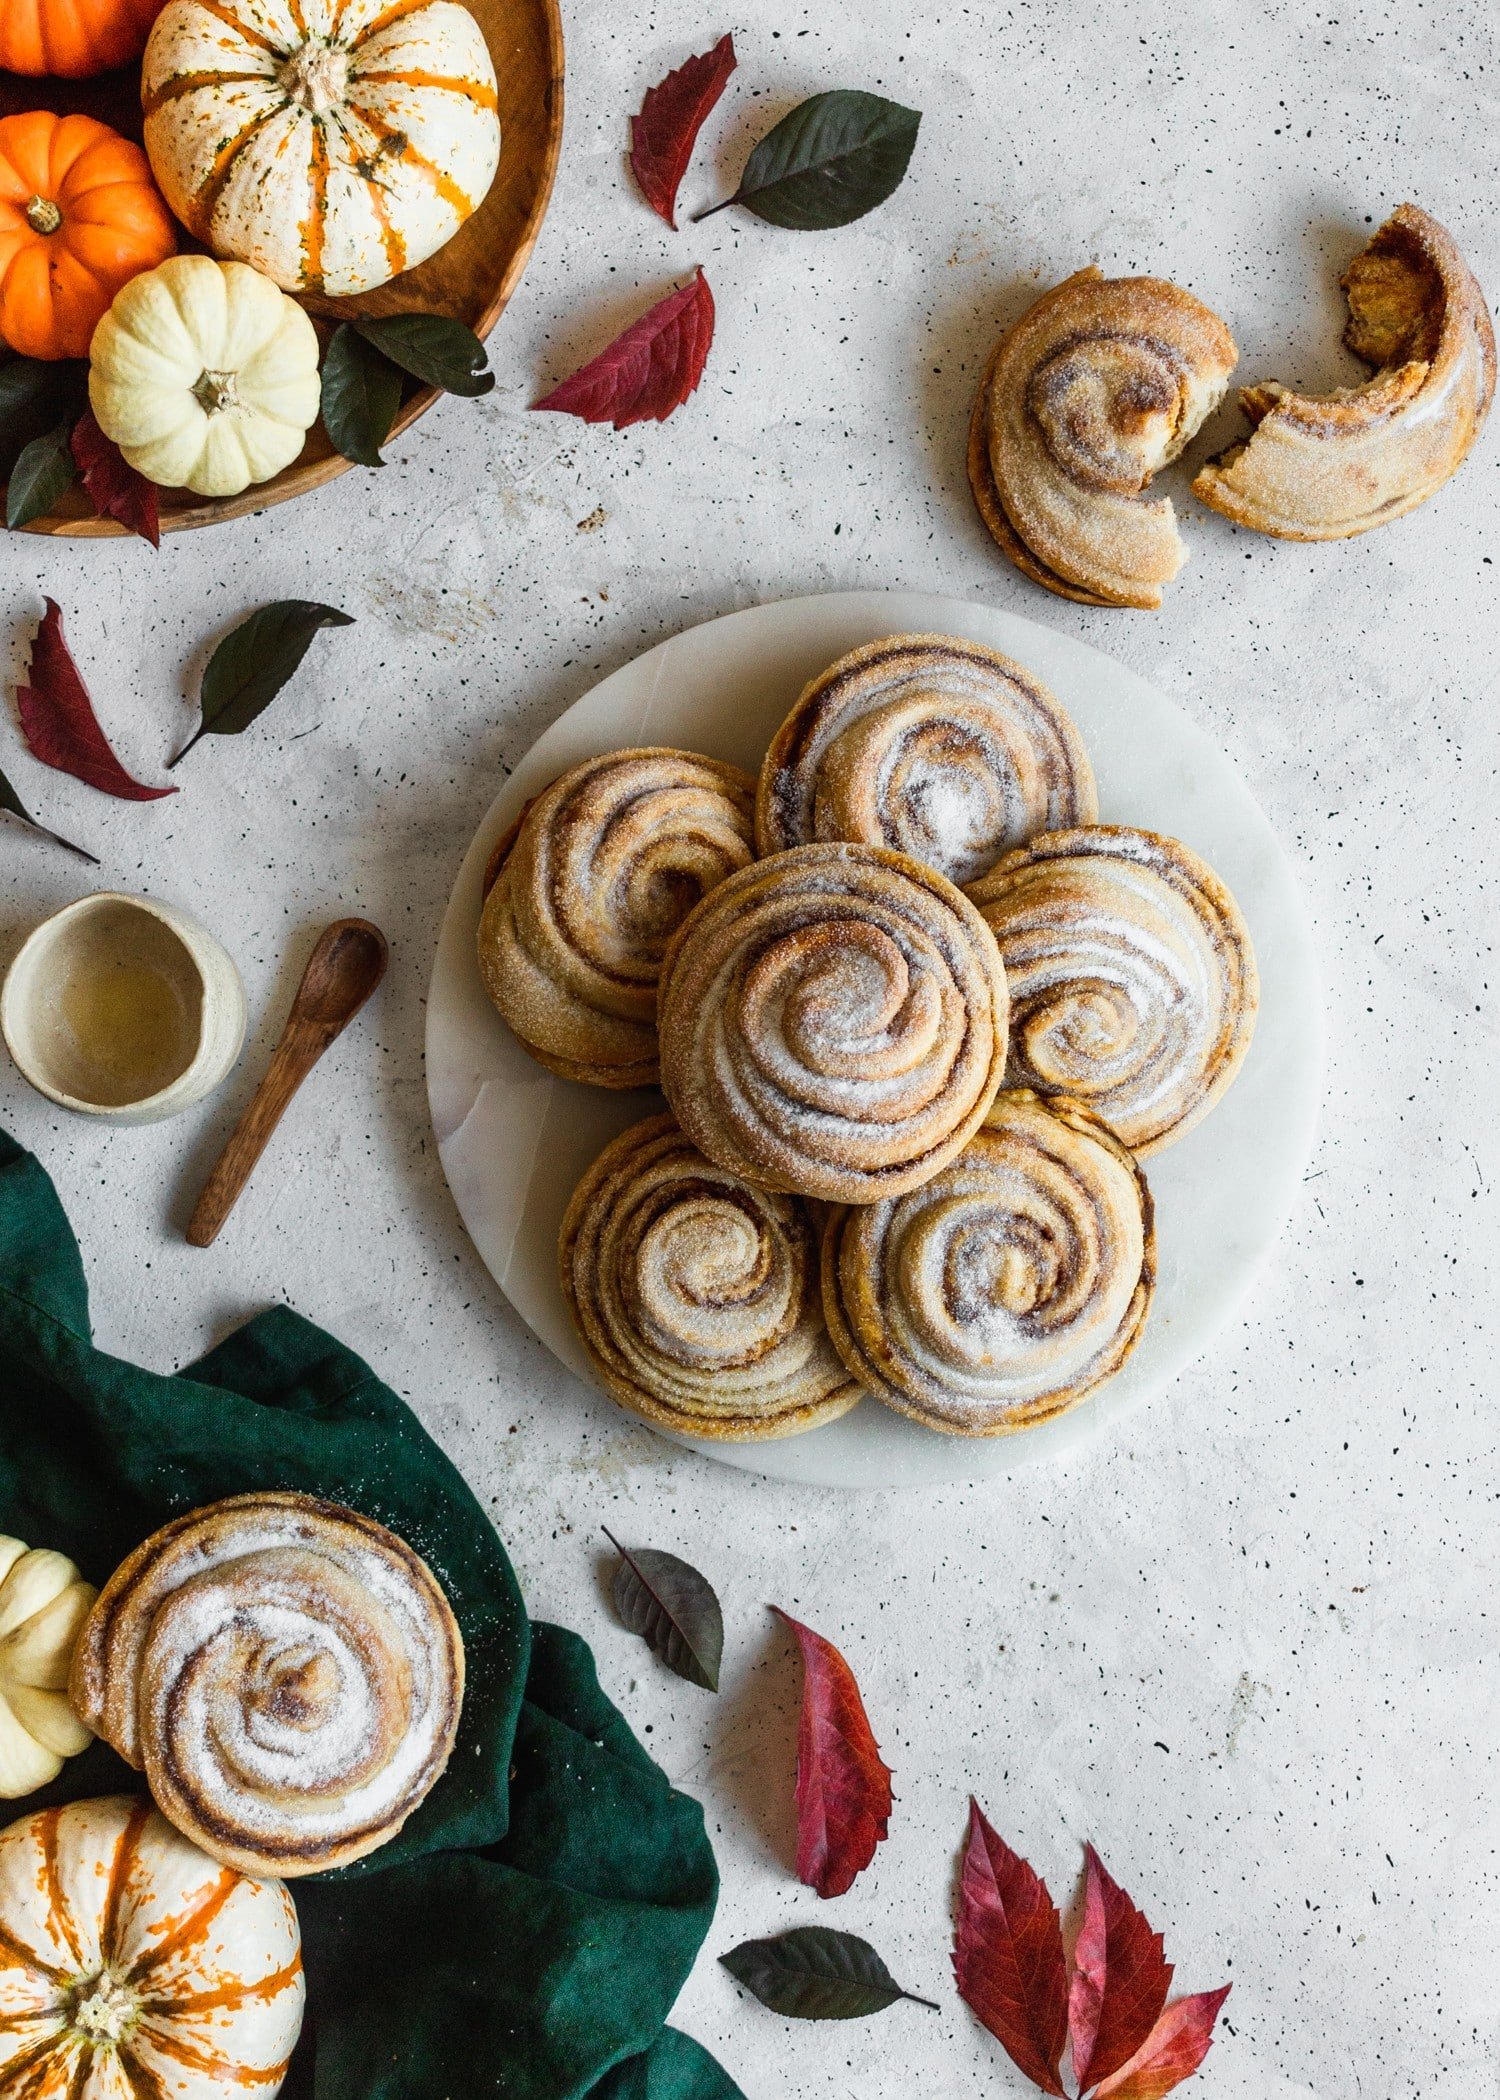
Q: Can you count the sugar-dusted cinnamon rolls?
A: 8